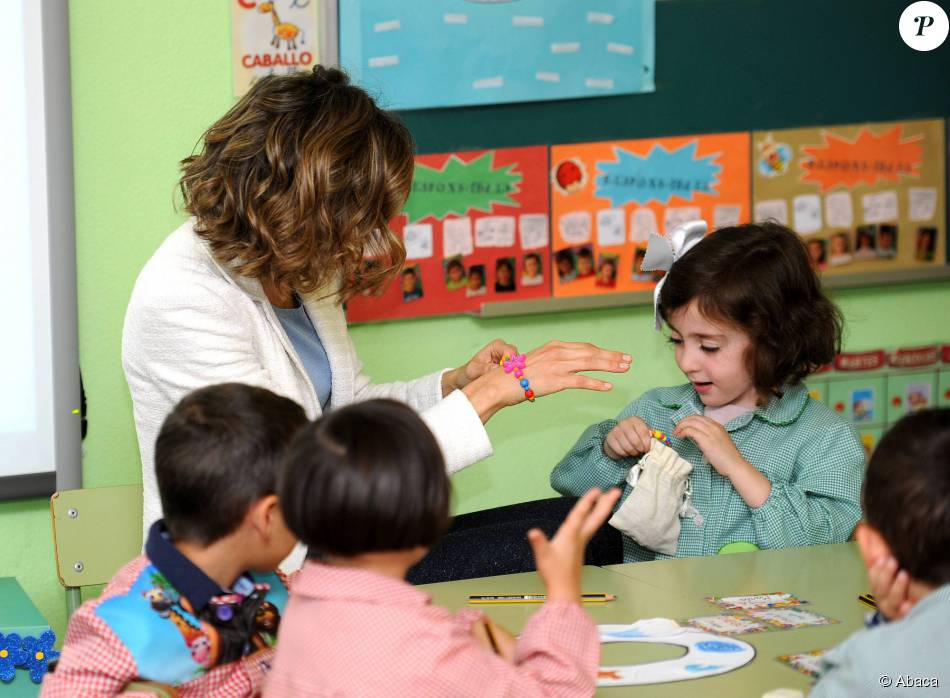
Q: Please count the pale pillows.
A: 0